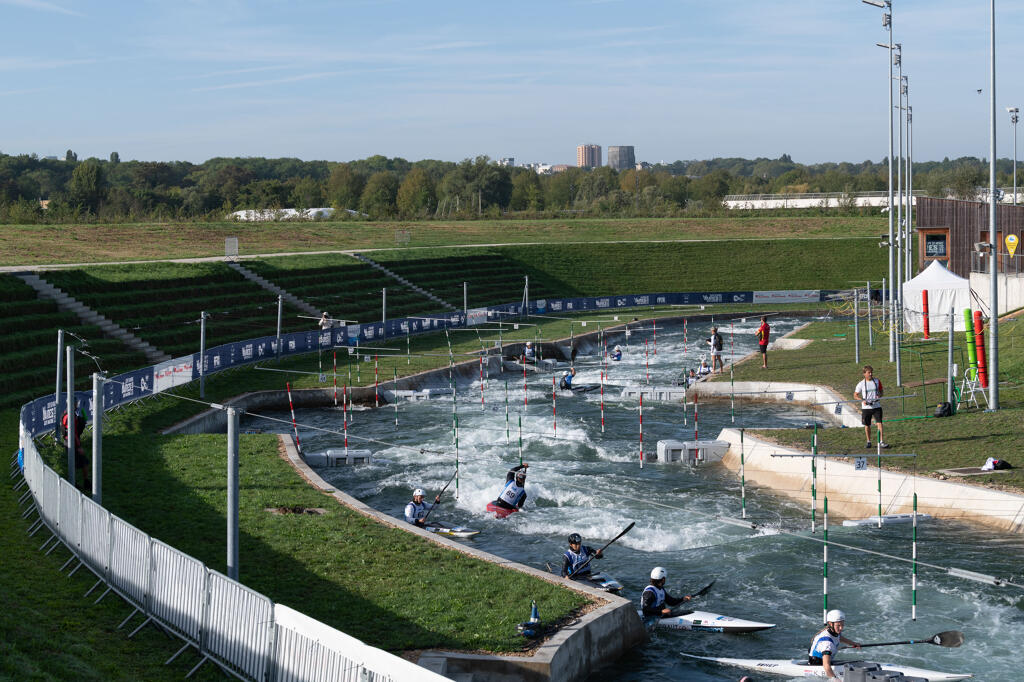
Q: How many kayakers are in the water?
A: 10